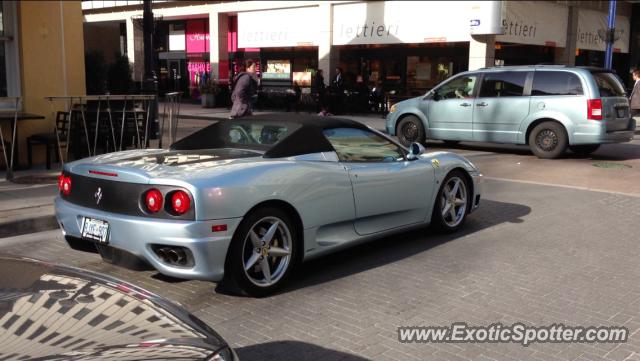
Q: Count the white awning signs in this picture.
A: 4